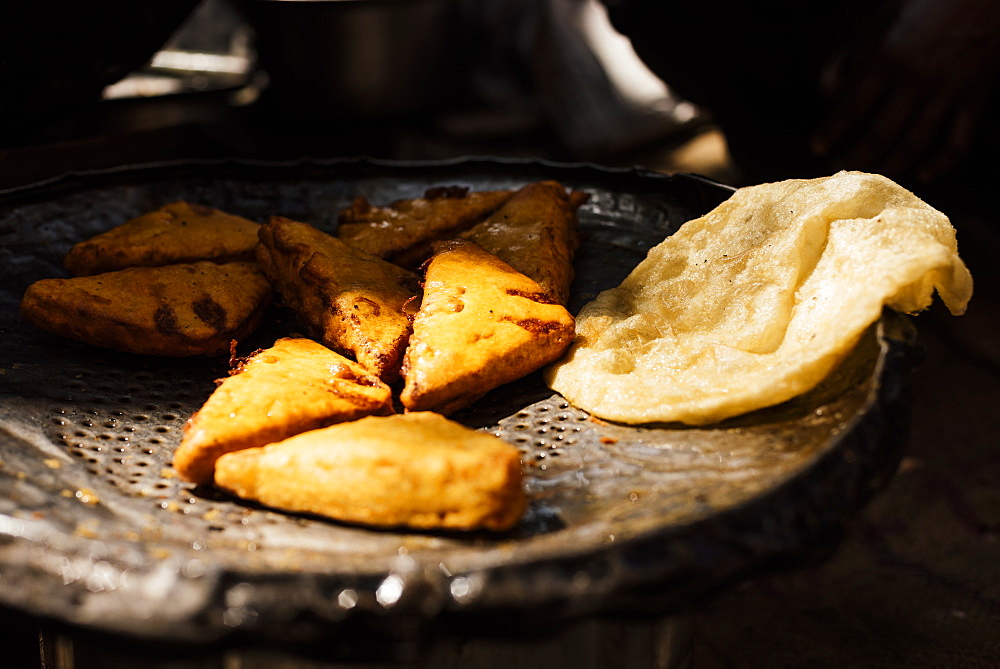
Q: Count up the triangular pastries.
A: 8